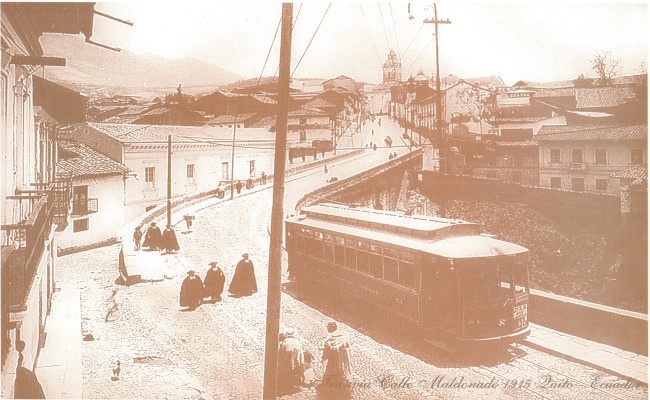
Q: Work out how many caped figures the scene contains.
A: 5